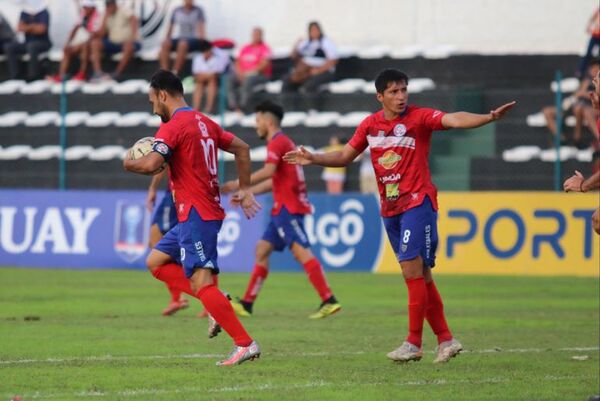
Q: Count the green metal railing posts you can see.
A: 3